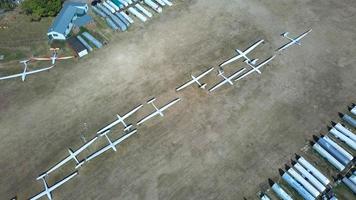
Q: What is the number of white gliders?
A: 11